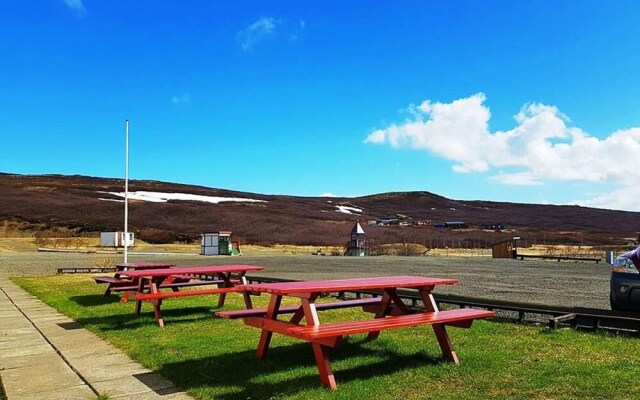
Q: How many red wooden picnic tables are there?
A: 3